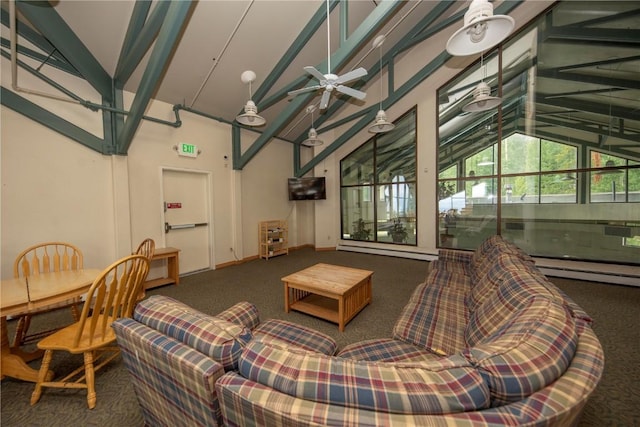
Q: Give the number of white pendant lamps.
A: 5